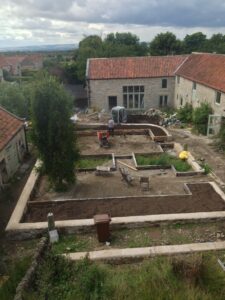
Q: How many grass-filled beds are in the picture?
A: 2